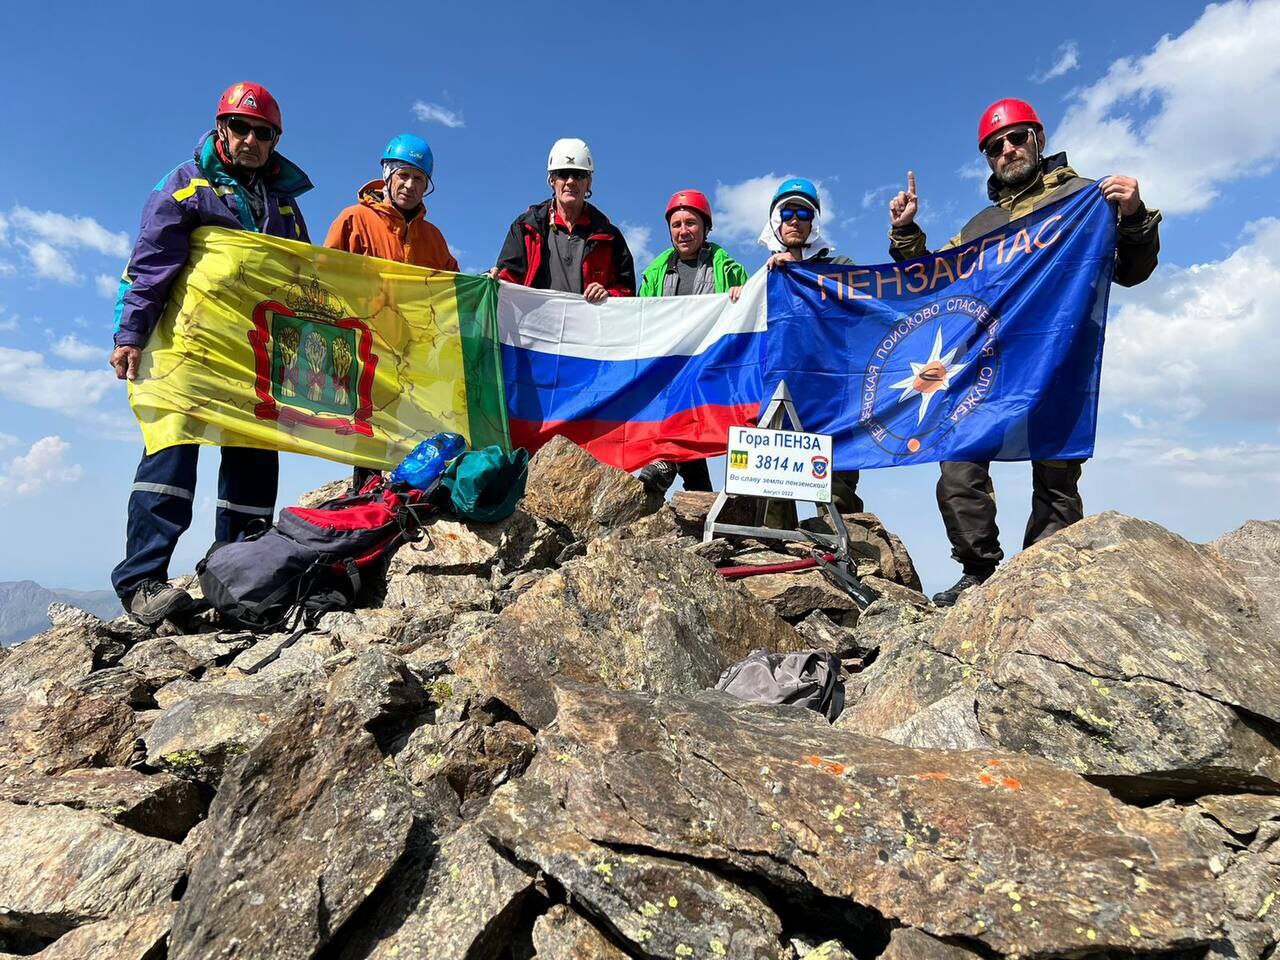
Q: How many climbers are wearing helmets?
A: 6